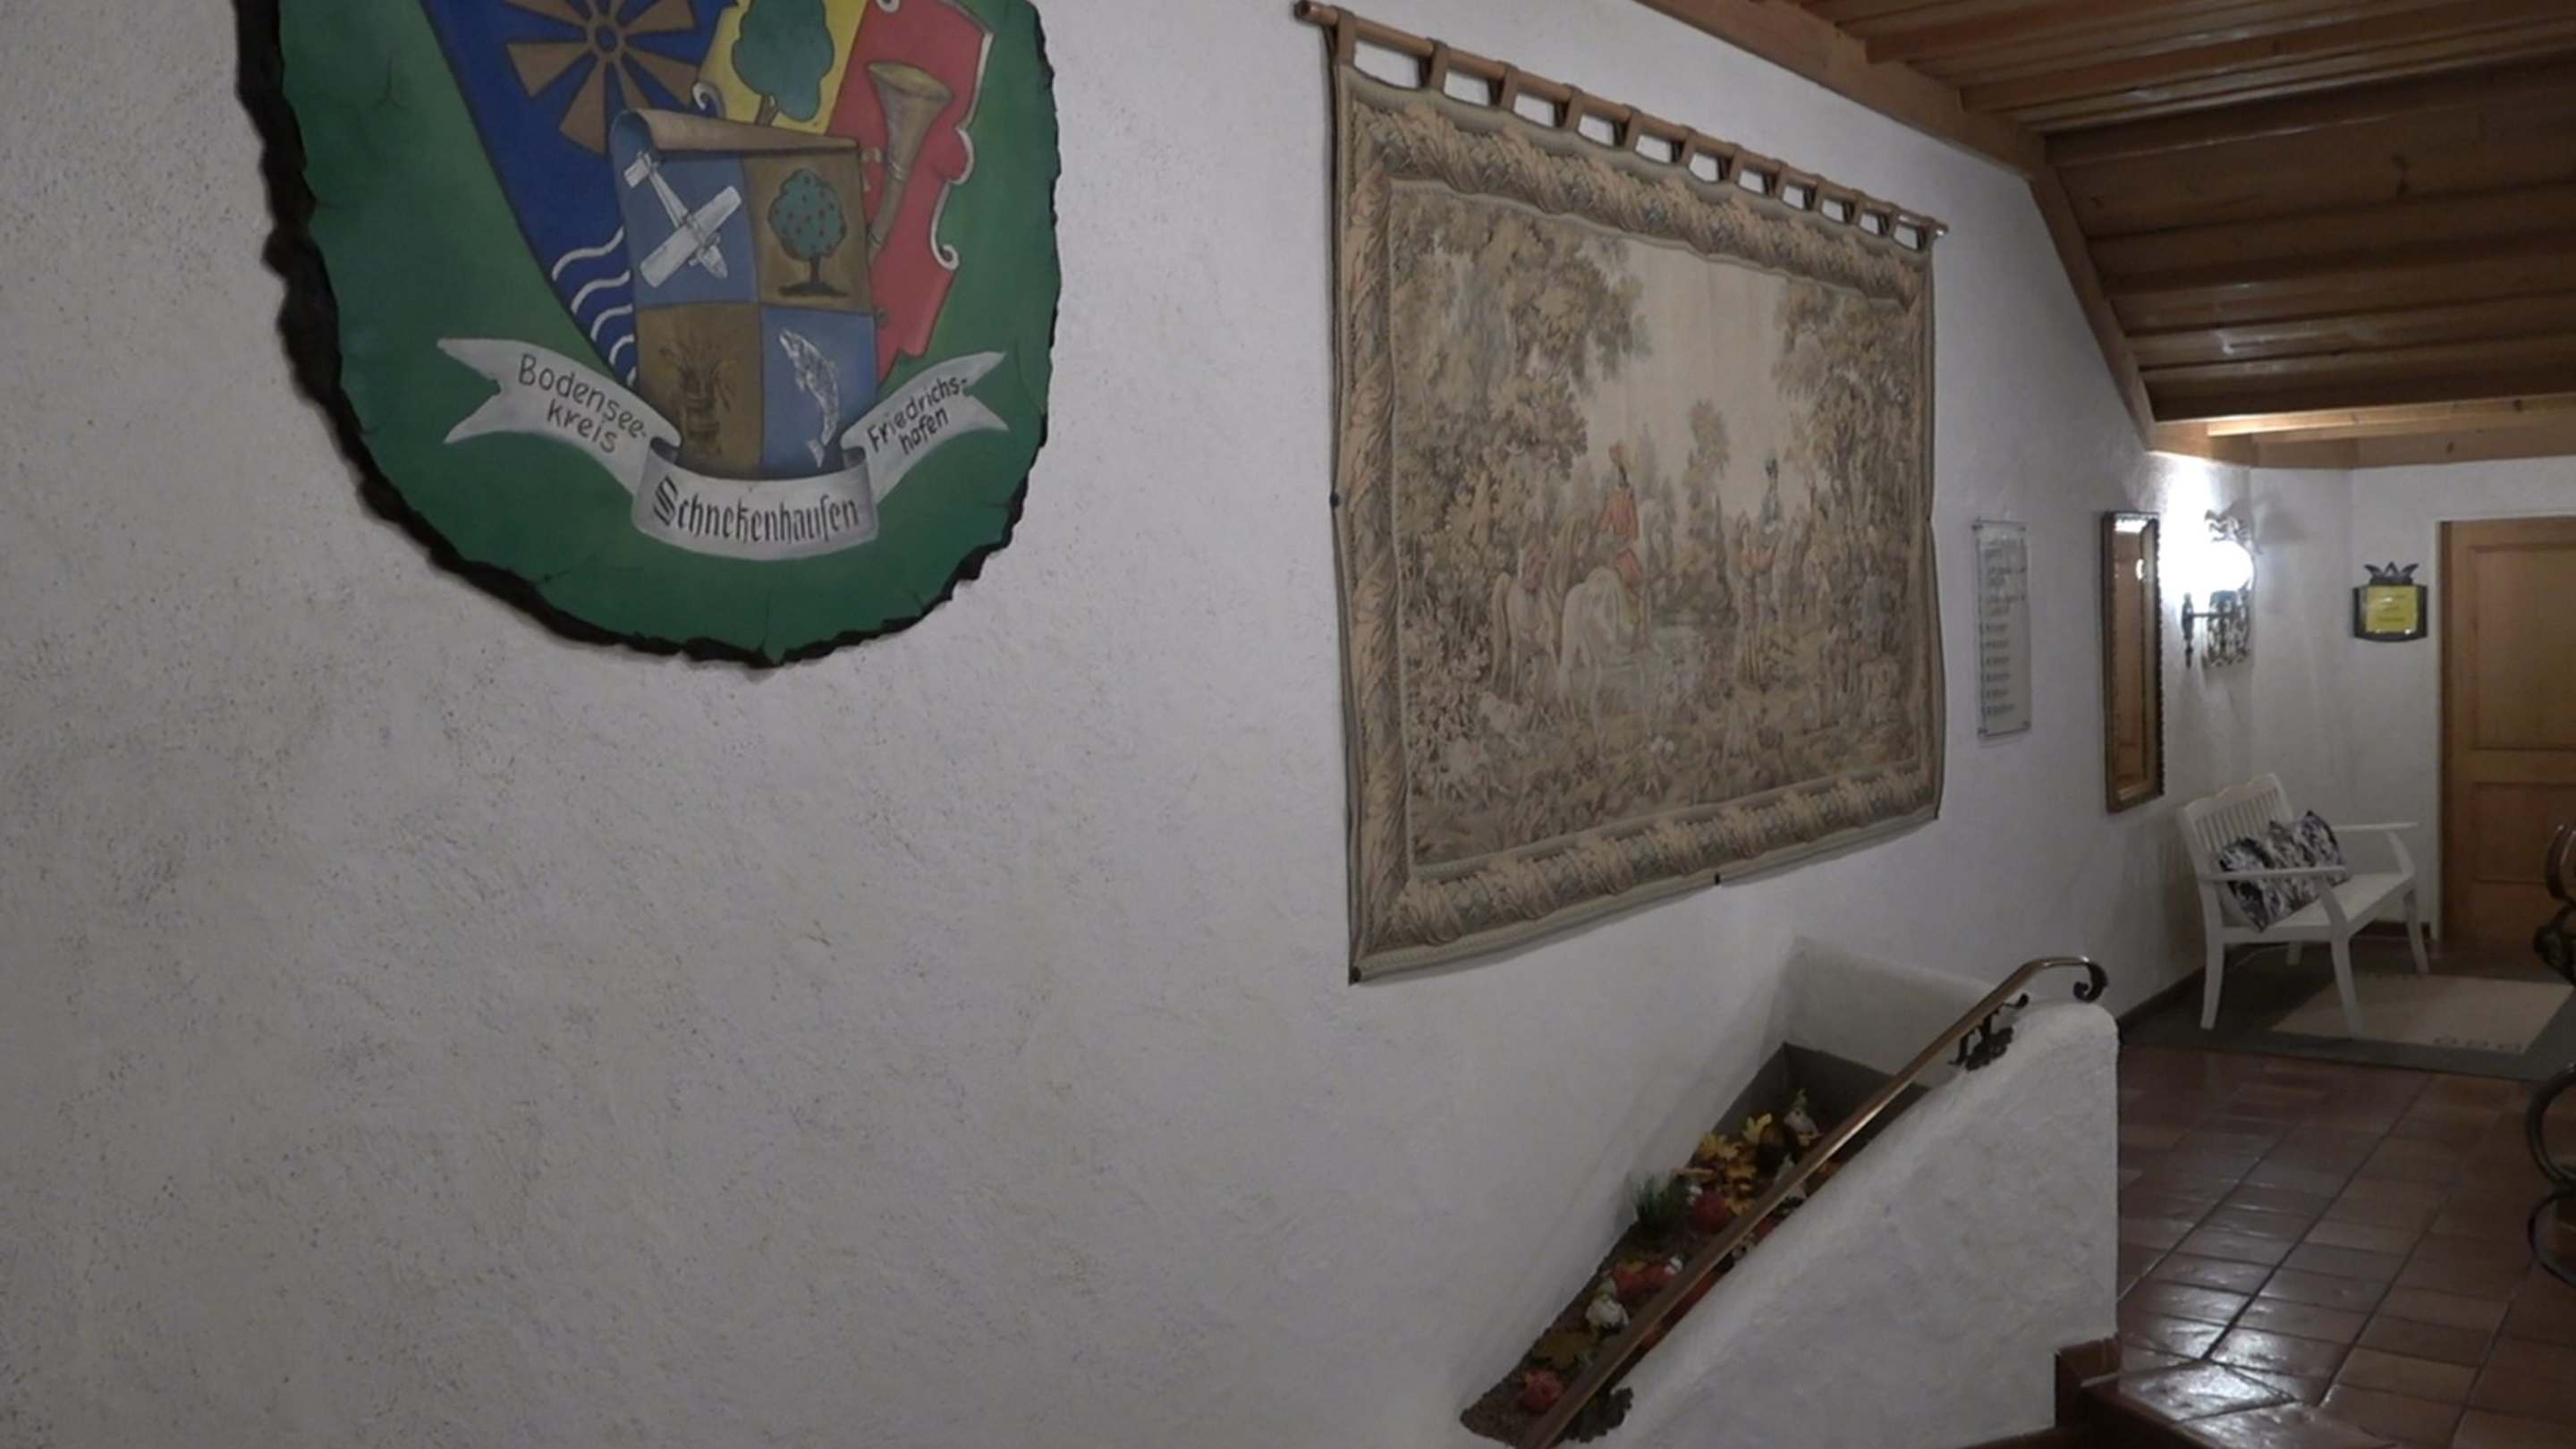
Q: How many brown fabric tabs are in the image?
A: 12